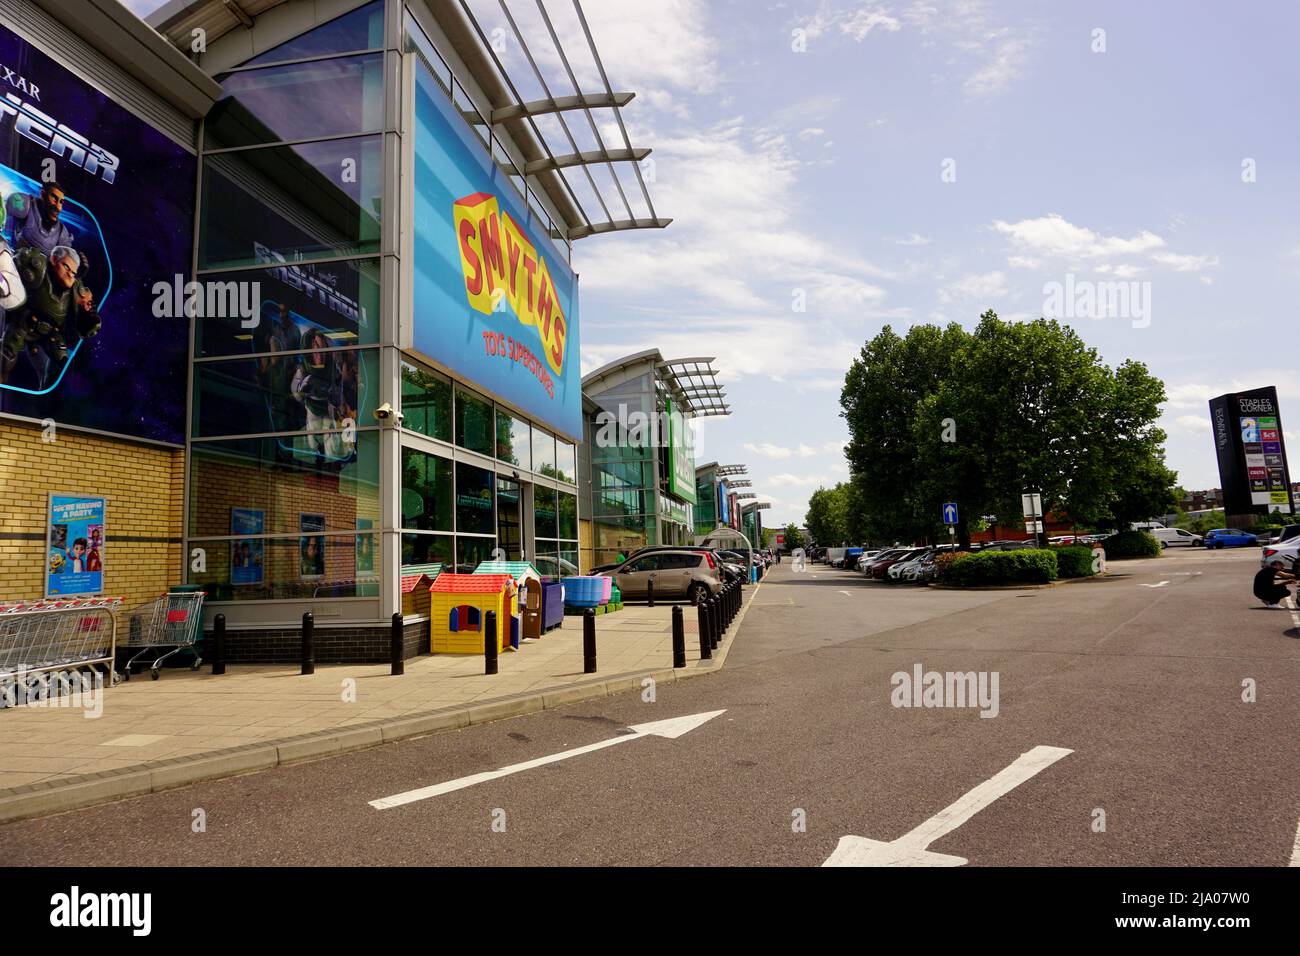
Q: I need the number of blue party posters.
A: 1